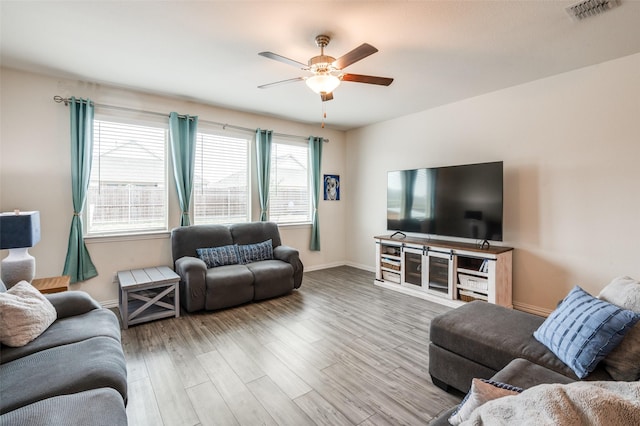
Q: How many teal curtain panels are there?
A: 4